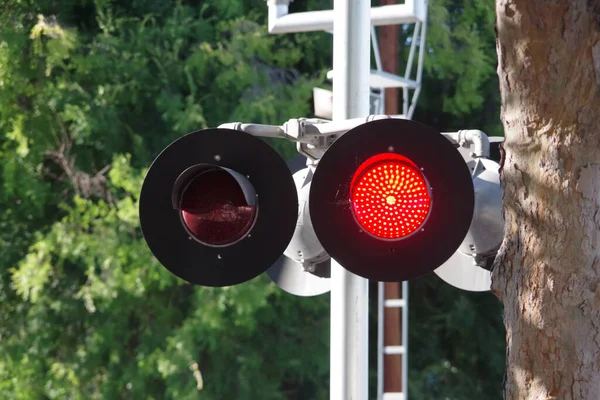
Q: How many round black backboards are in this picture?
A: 2